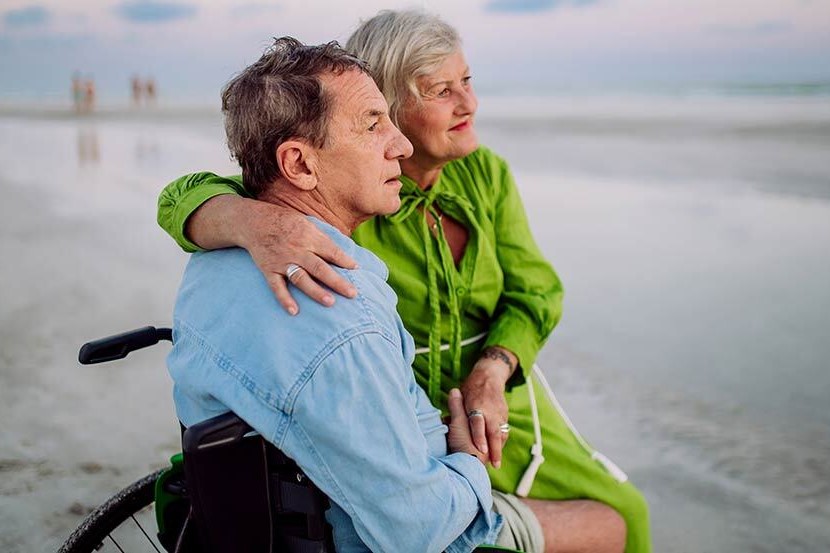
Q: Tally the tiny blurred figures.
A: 4